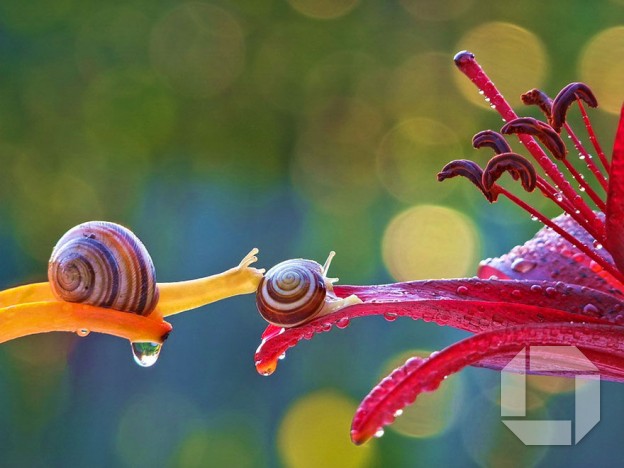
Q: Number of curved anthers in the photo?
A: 6